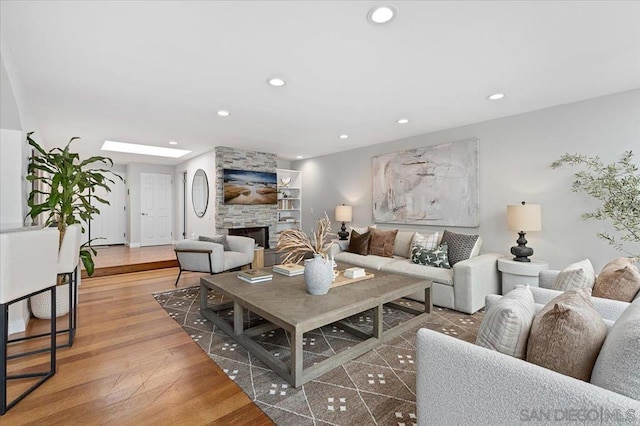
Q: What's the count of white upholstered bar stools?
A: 2